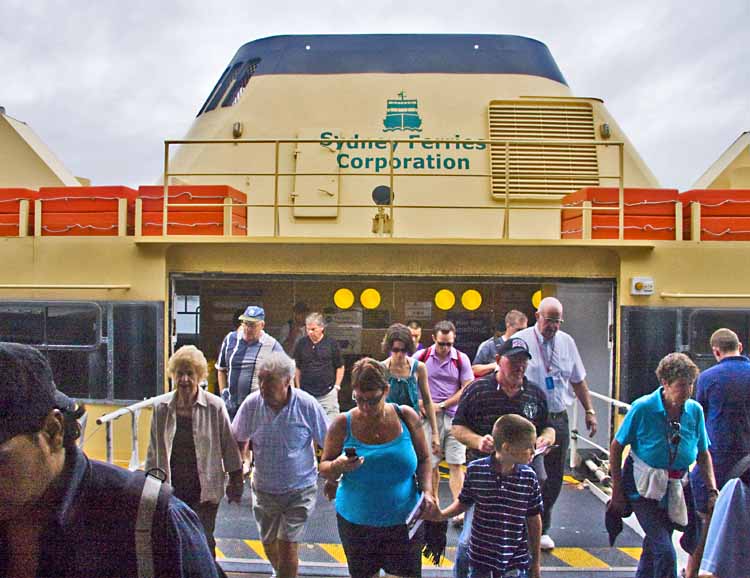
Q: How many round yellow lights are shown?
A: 5